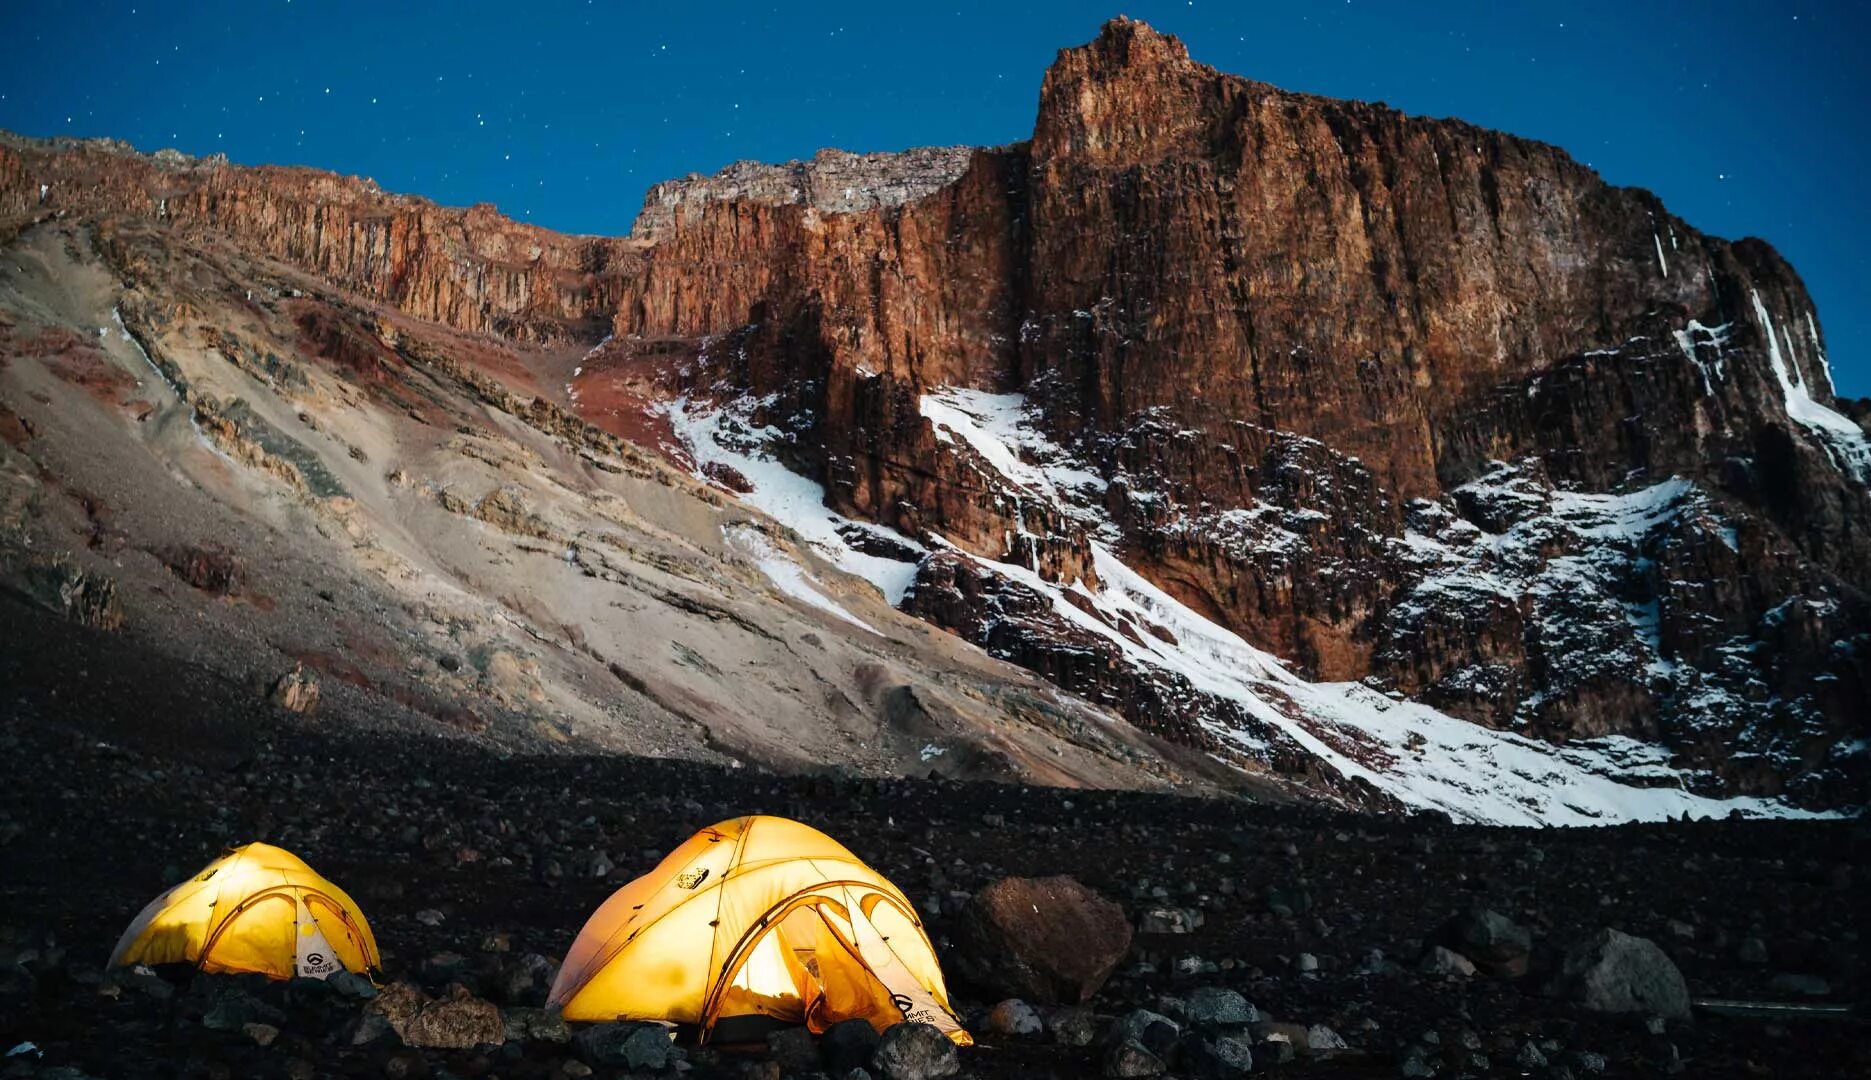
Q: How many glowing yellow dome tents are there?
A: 2